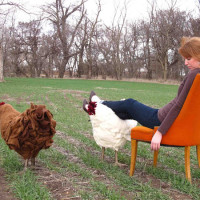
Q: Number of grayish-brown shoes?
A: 2